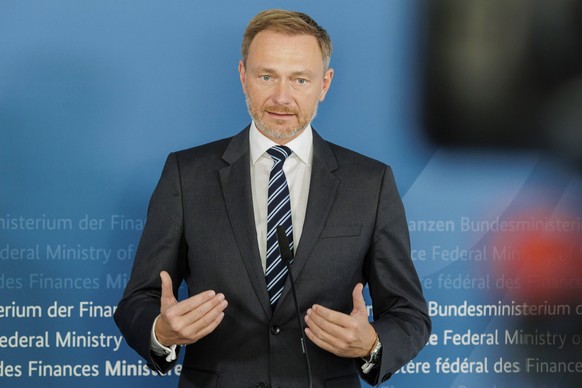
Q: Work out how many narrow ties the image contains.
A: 1